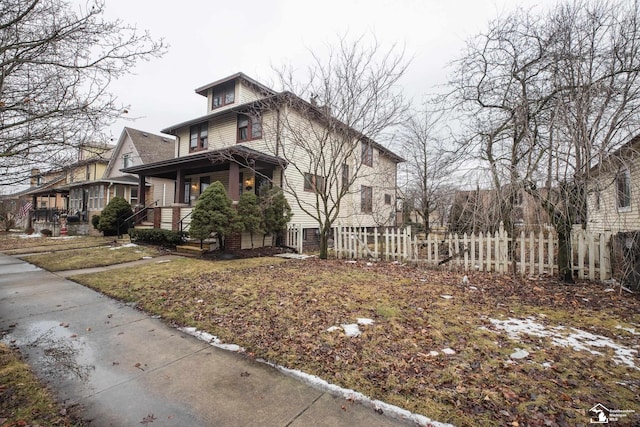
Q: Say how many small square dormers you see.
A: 1